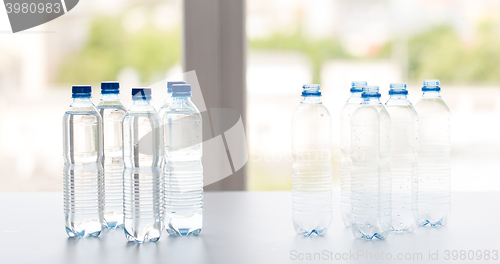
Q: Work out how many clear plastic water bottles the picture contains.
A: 10